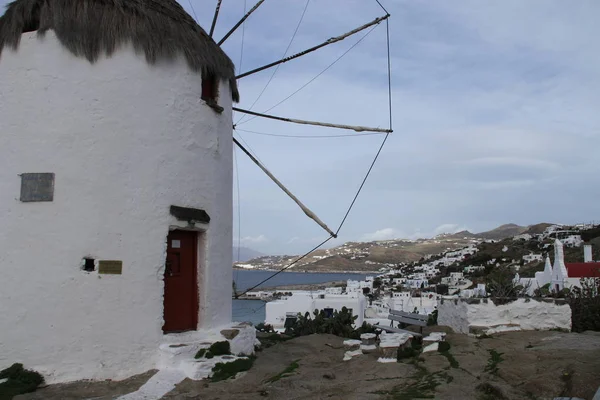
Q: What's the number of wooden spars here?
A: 5